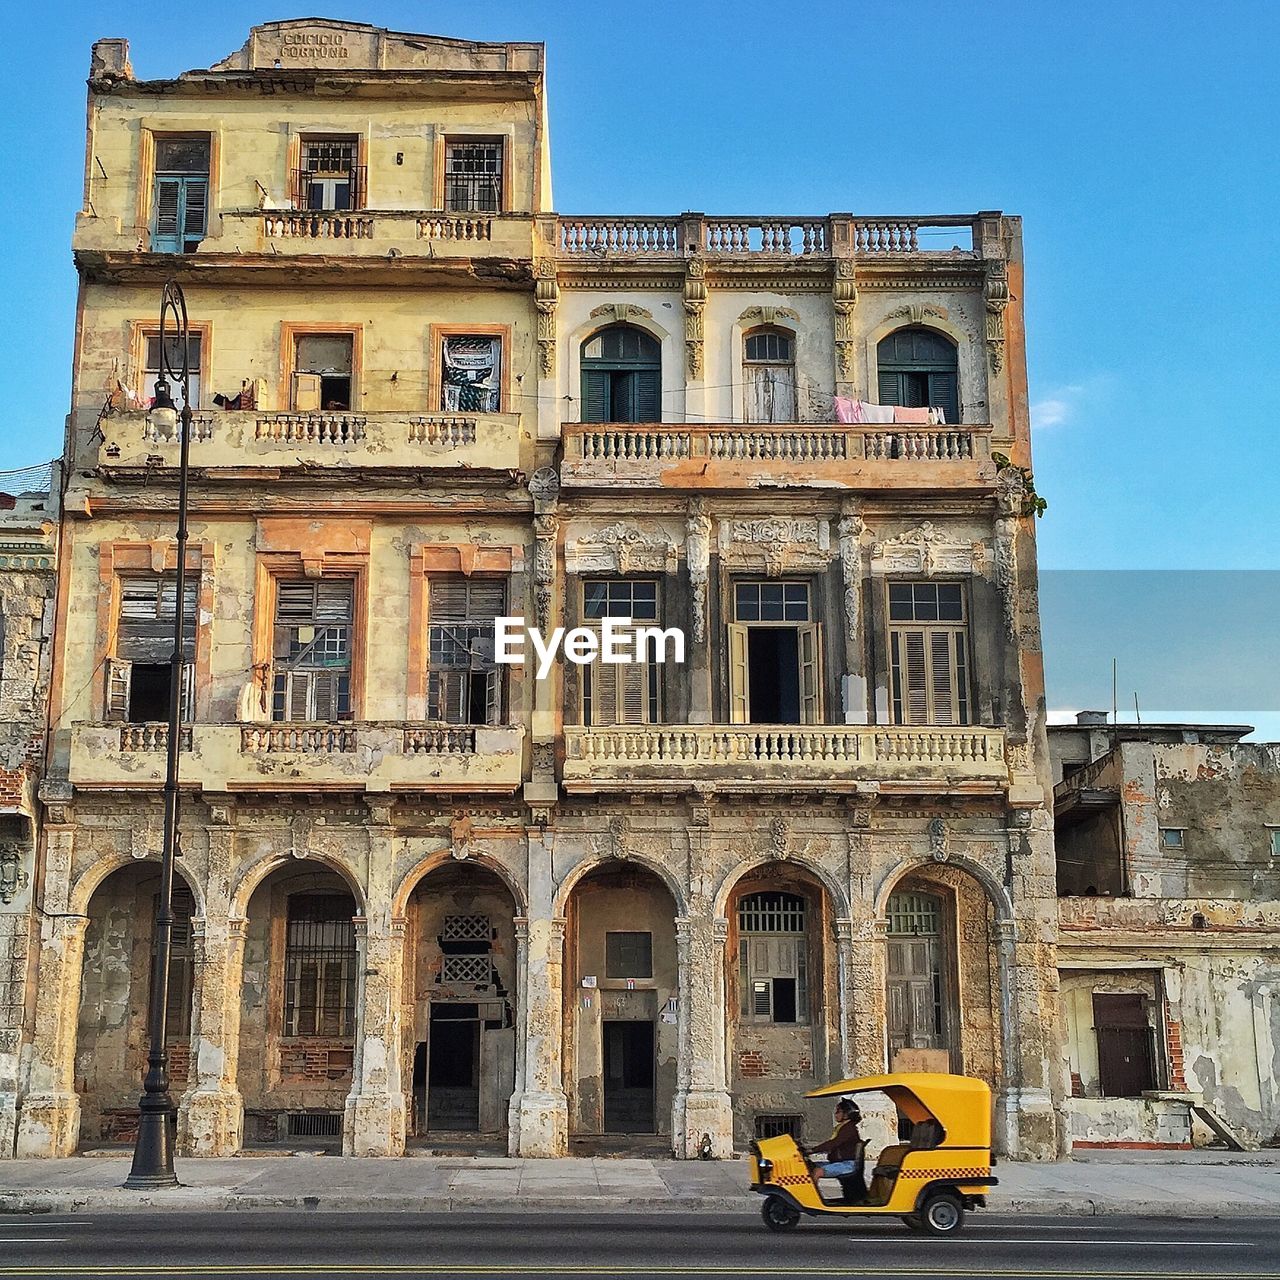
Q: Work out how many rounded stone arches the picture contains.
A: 6